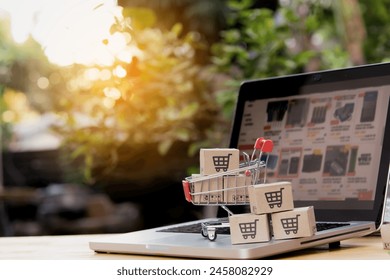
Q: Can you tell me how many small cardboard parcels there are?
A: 6